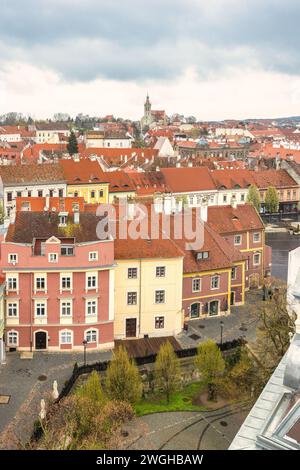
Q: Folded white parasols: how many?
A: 2